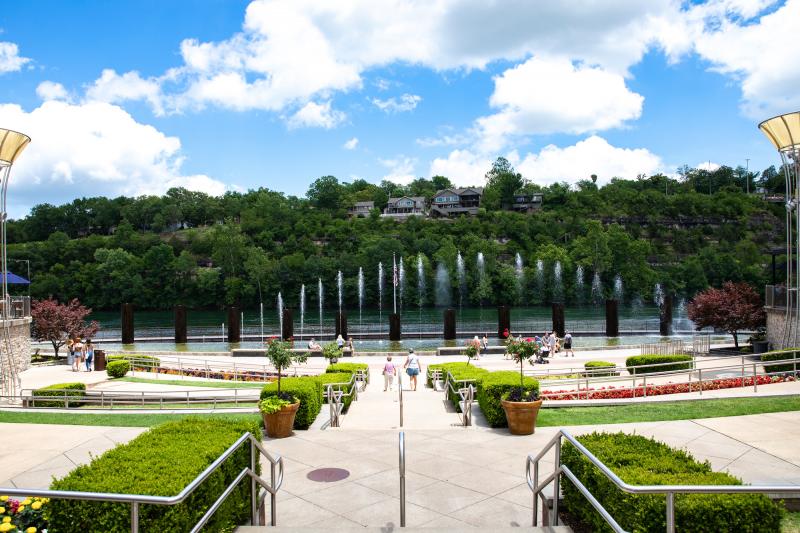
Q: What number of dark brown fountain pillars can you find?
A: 11